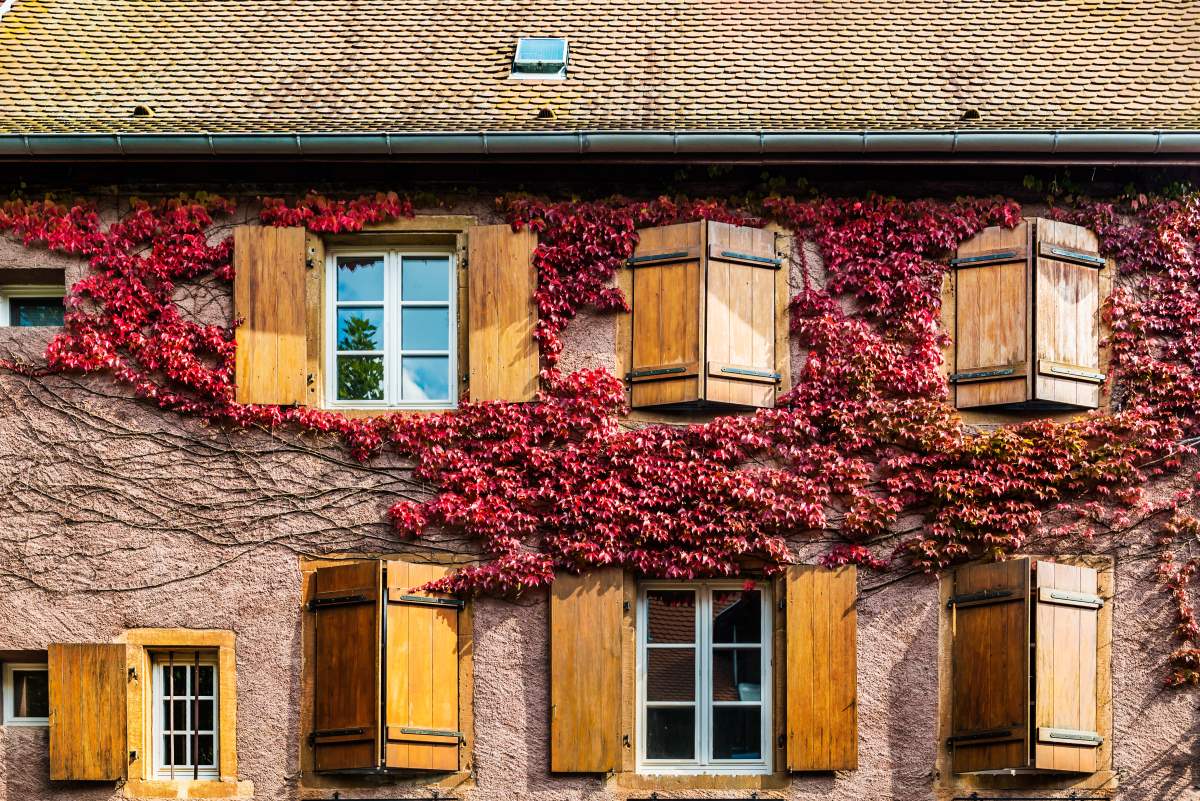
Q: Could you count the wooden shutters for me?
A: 13